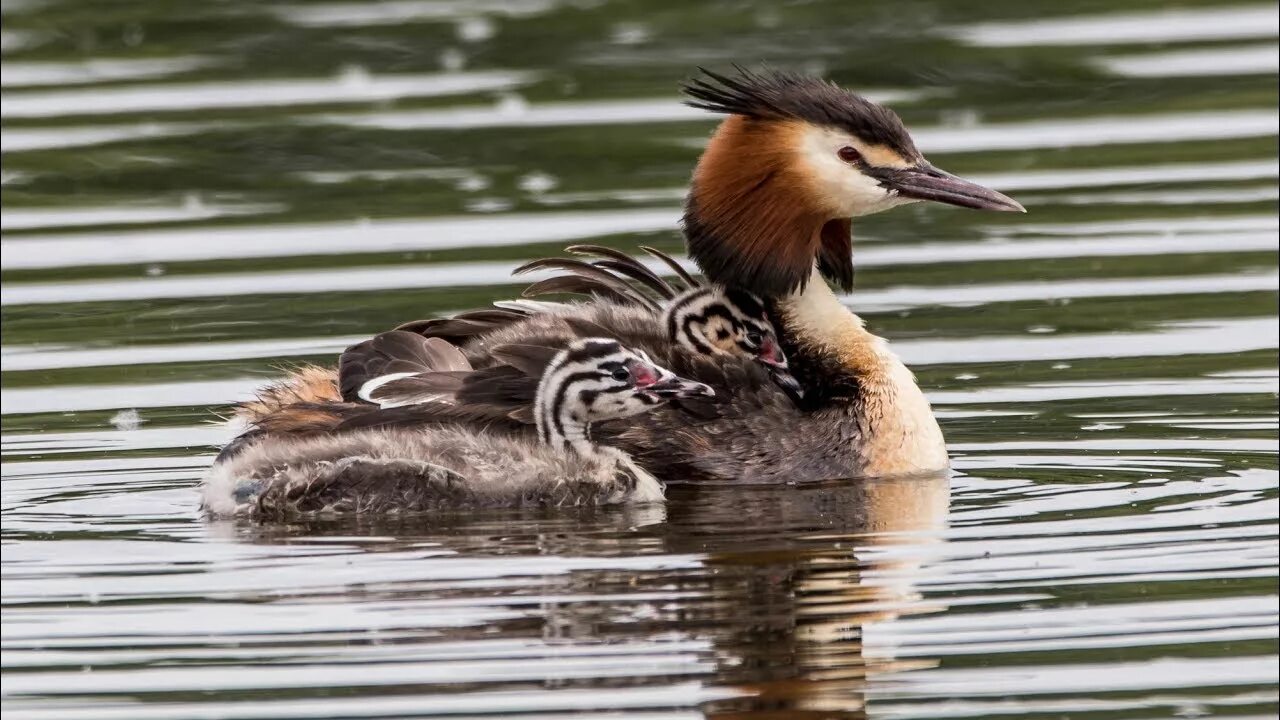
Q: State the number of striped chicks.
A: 2